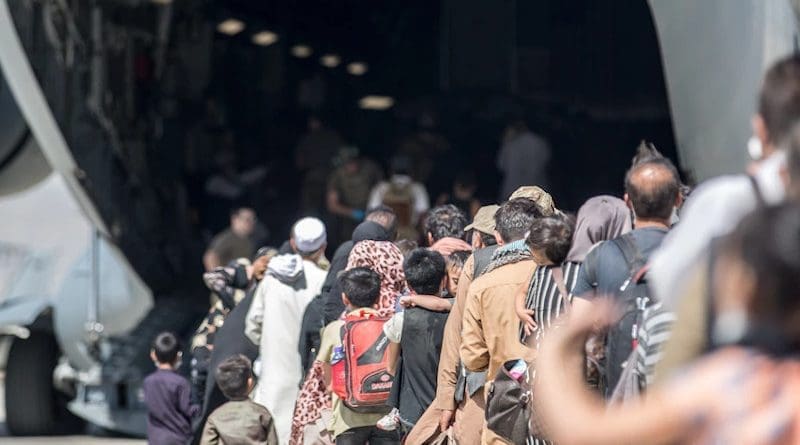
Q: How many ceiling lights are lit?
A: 6